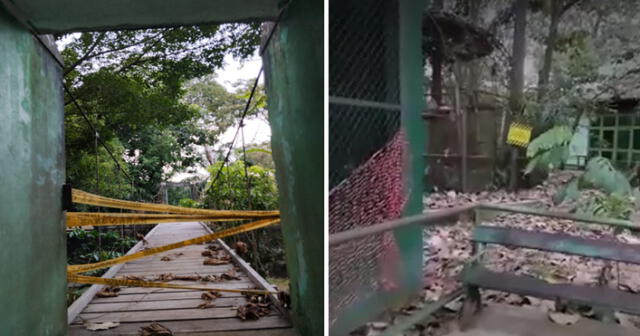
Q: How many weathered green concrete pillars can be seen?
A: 2